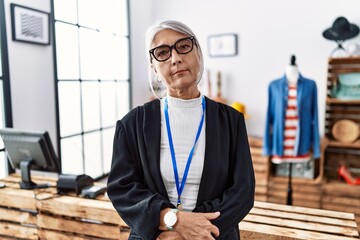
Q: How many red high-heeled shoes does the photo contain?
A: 1